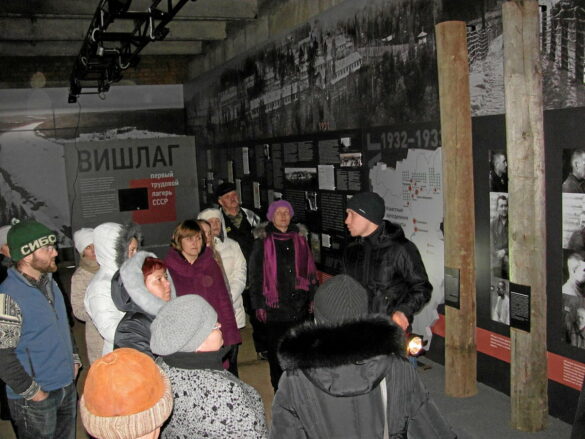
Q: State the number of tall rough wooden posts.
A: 2